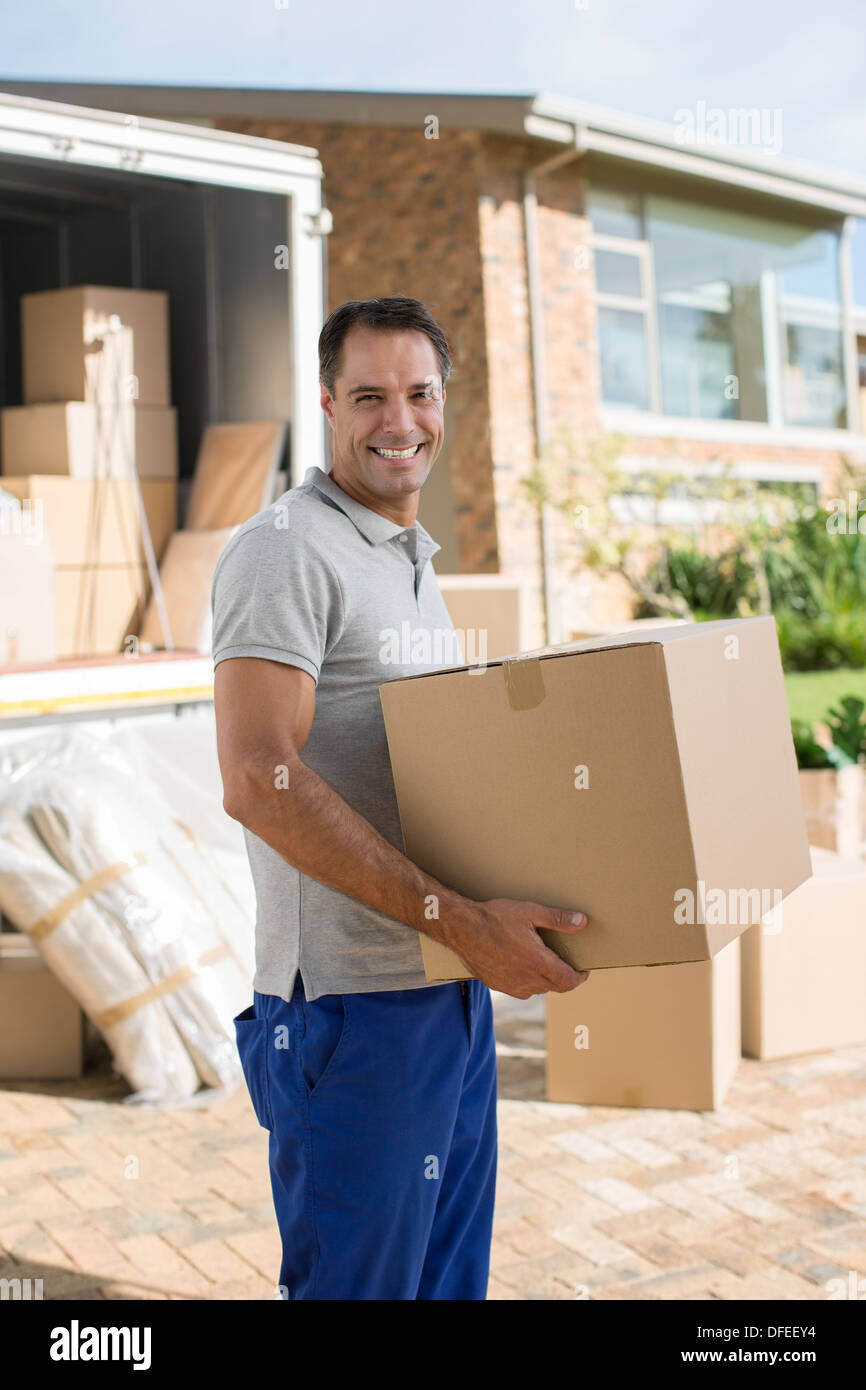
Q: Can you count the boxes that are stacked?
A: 4